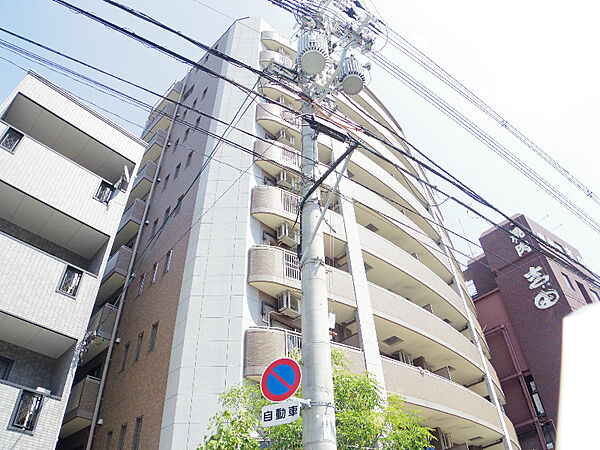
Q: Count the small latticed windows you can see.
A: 4